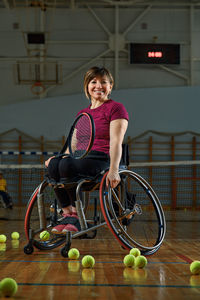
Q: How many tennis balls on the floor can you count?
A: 10